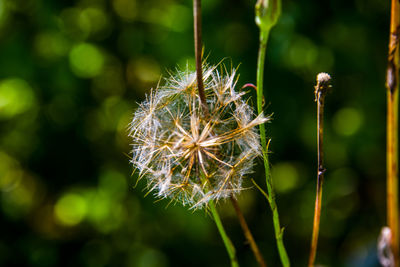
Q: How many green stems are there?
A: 2